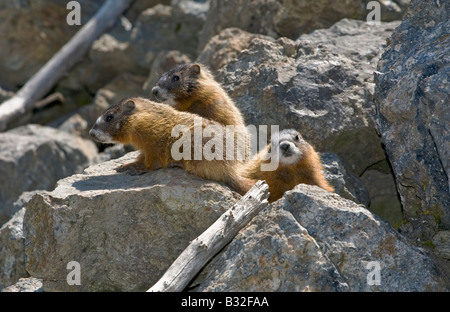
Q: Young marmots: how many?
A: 3